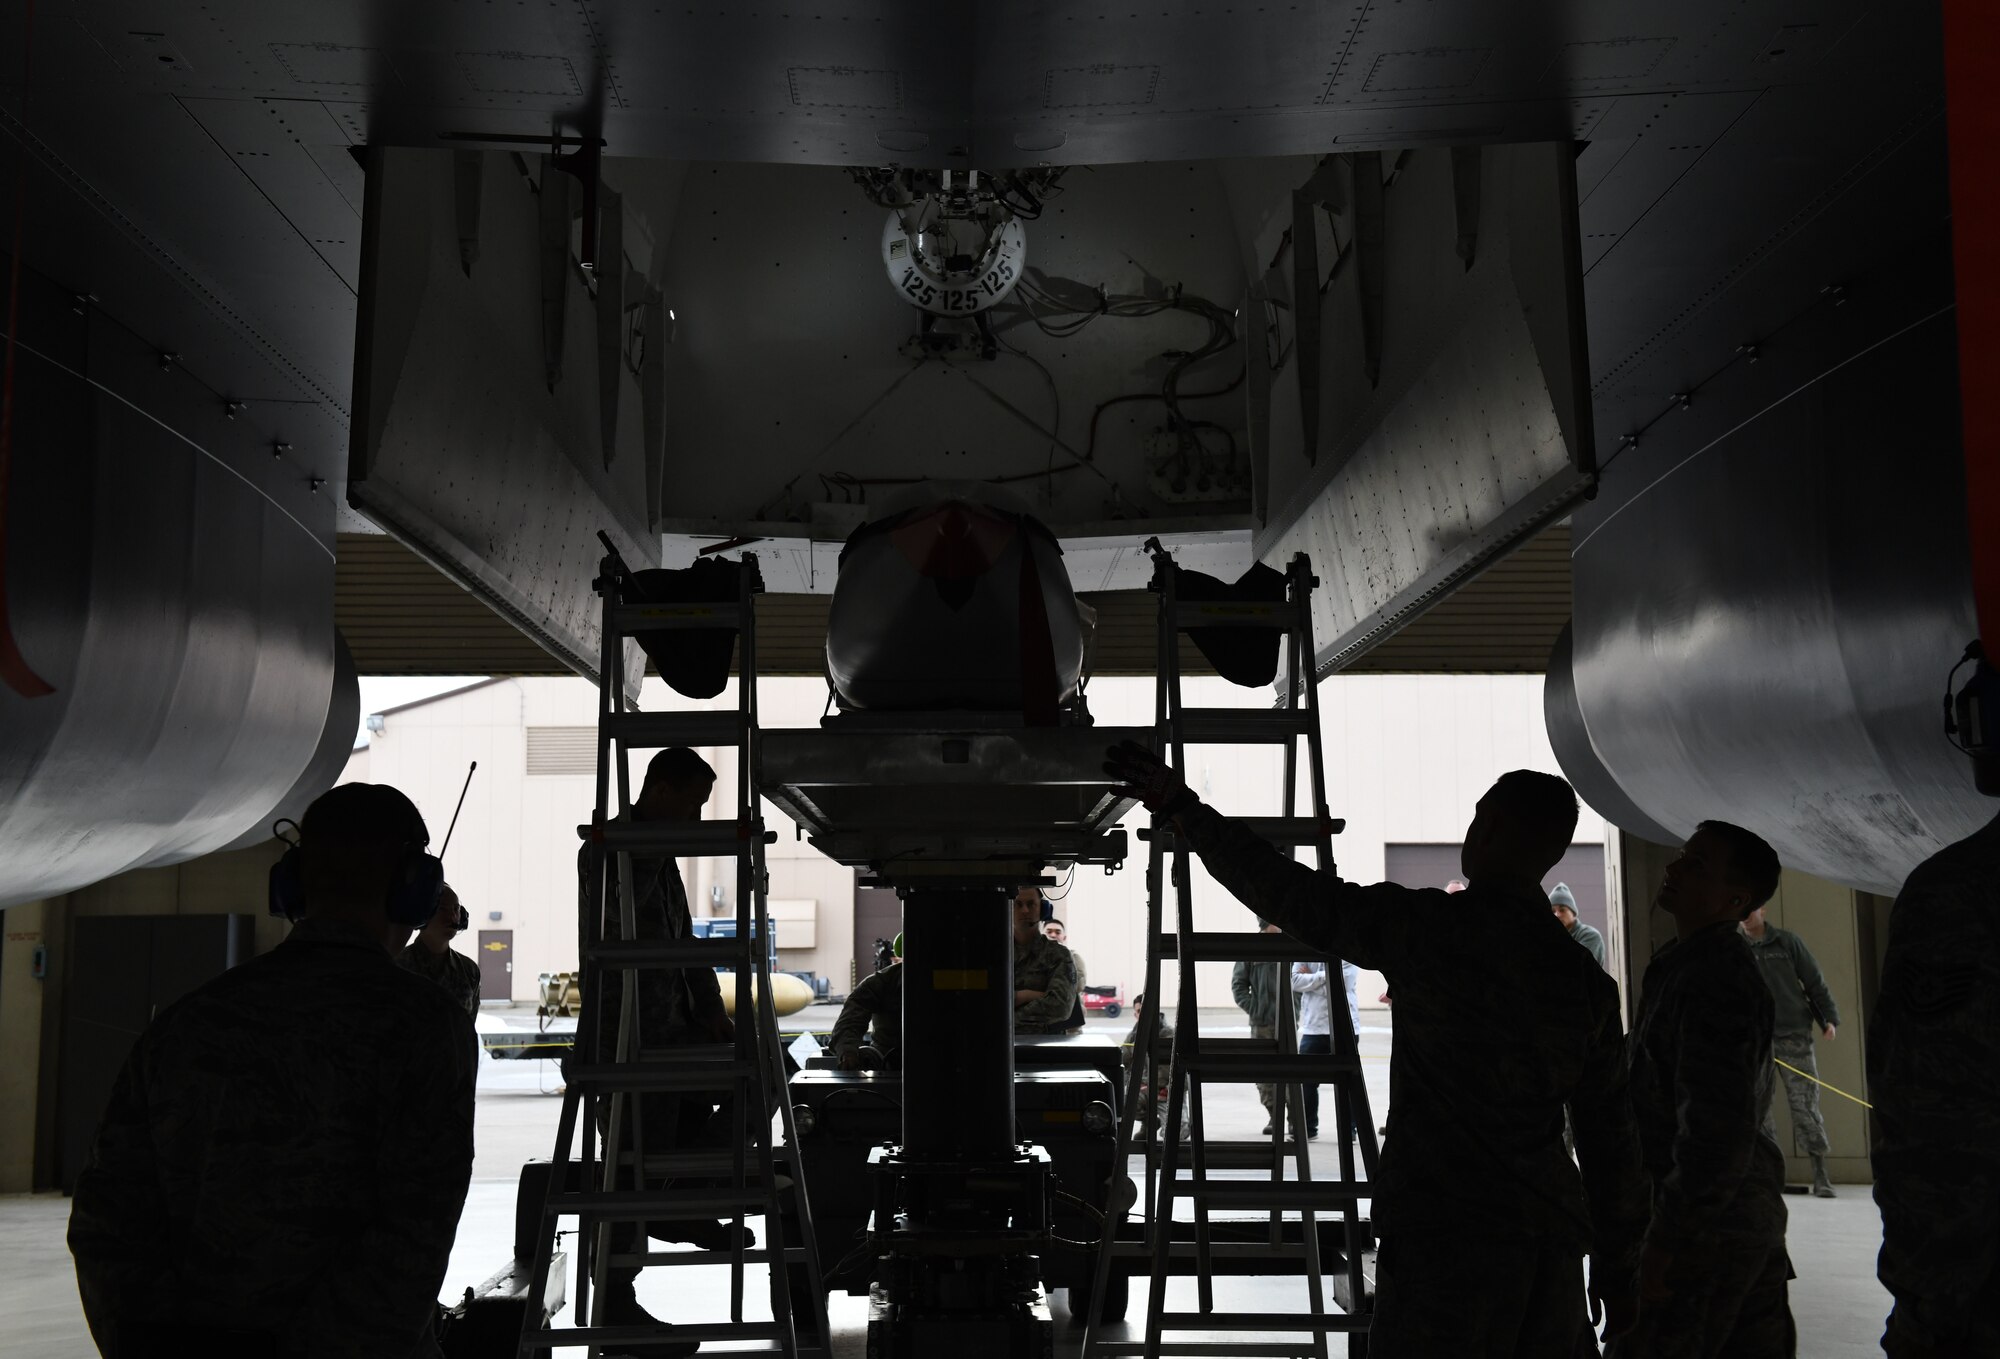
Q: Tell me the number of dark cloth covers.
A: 2